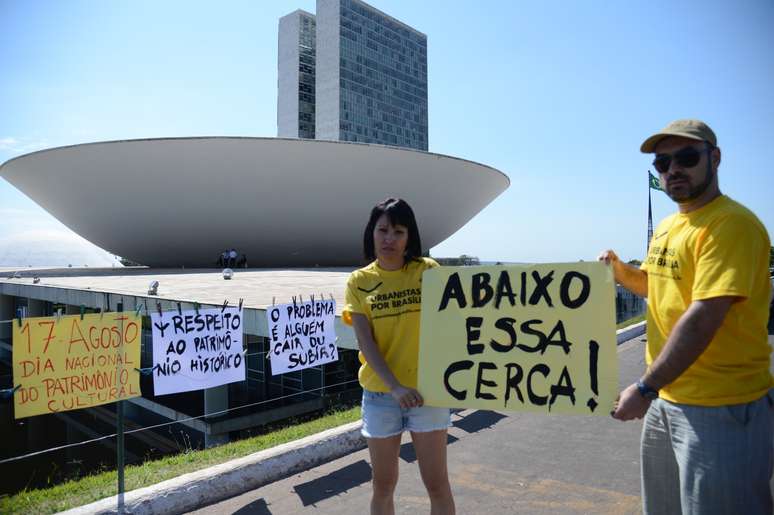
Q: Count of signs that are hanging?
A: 3